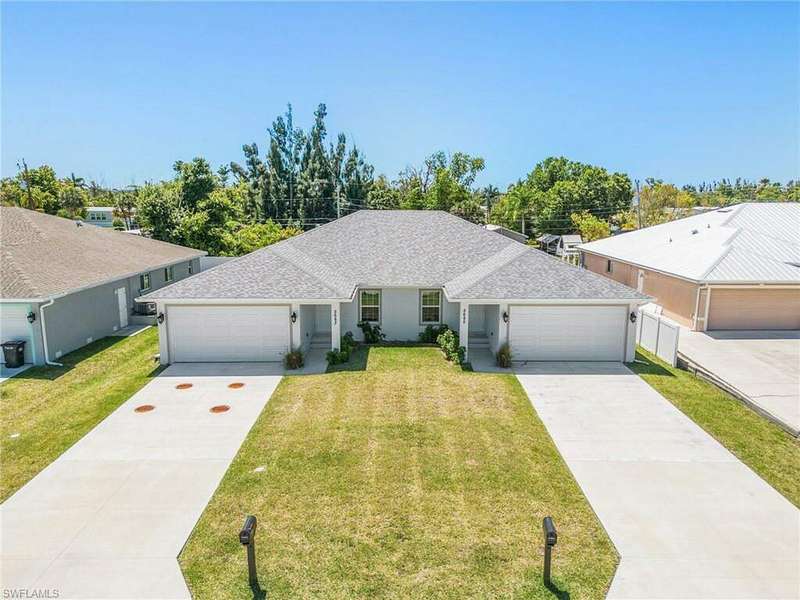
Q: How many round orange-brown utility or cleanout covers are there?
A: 4